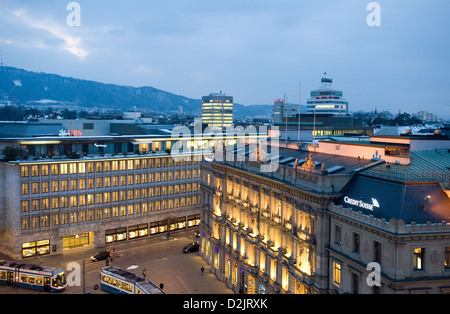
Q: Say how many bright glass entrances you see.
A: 1